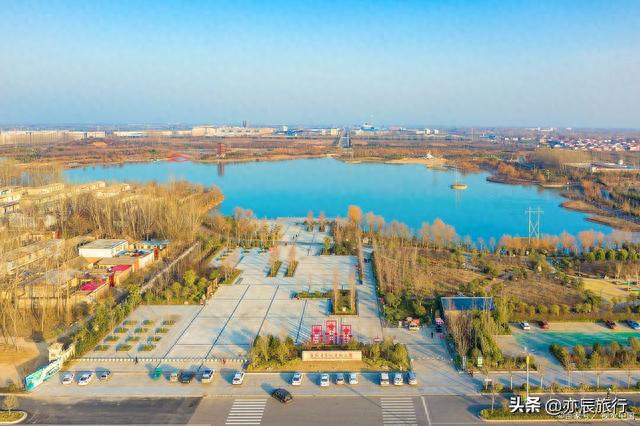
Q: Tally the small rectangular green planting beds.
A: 12